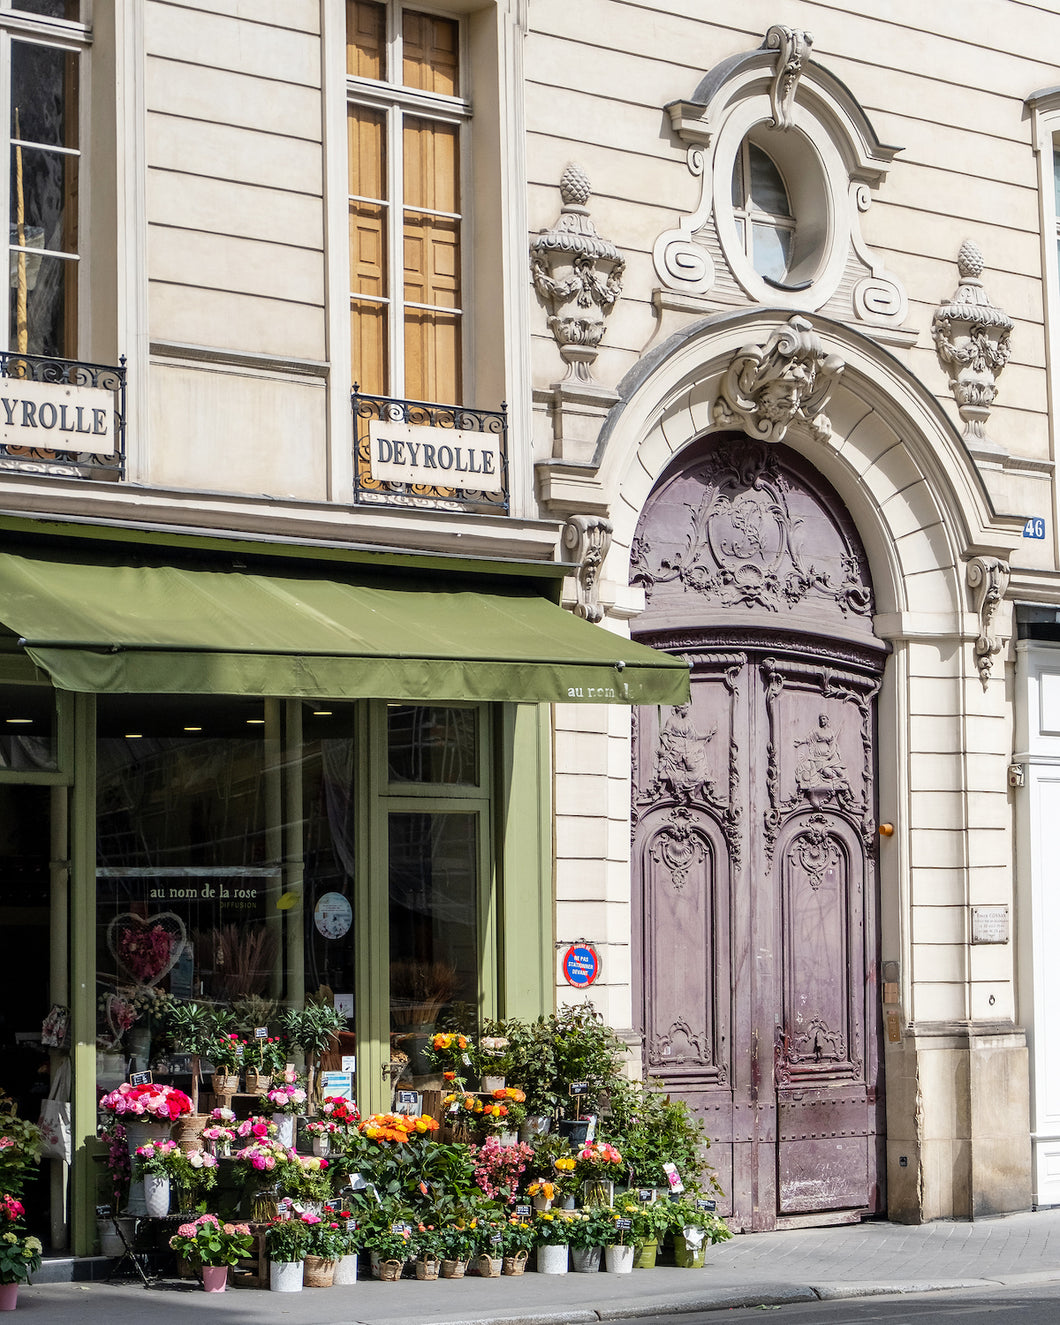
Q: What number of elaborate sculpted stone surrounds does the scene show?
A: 2